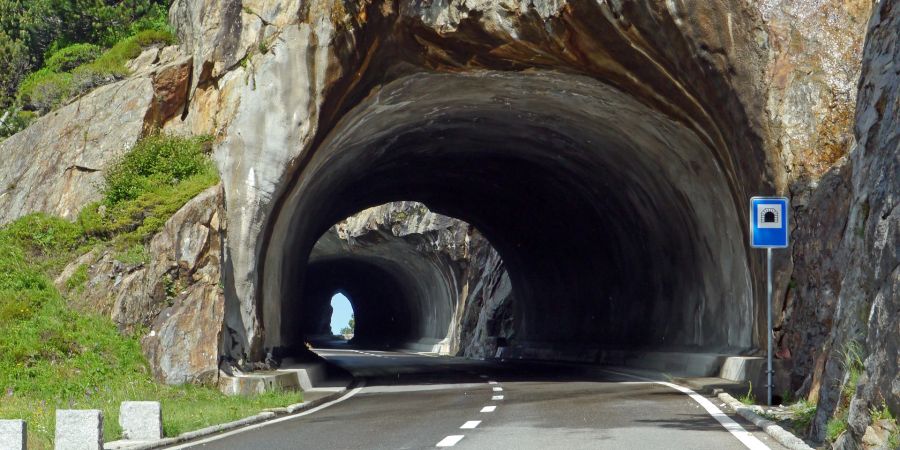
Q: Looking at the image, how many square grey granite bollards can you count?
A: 3